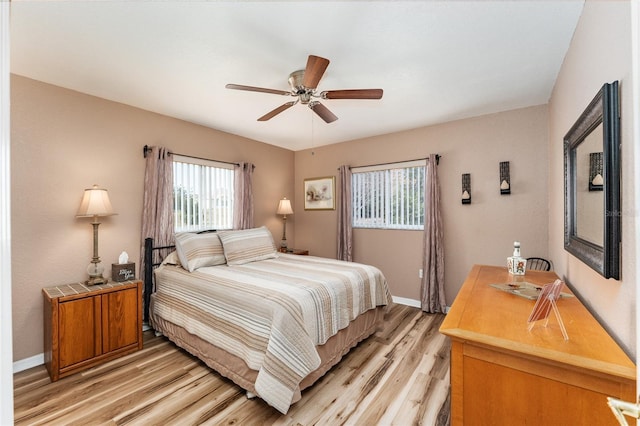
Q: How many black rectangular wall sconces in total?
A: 2